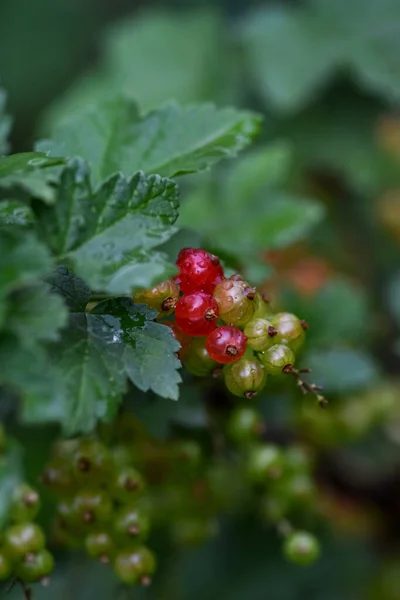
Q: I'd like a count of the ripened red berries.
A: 3